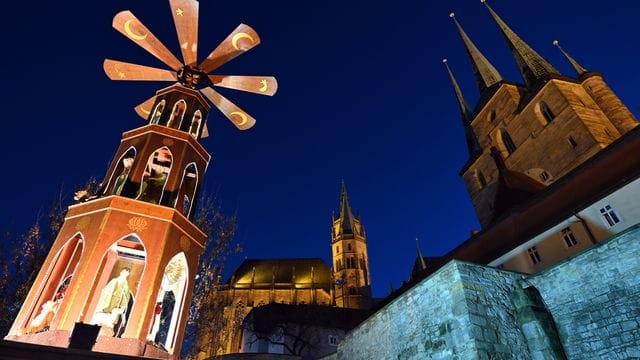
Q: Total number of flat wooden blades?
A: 8